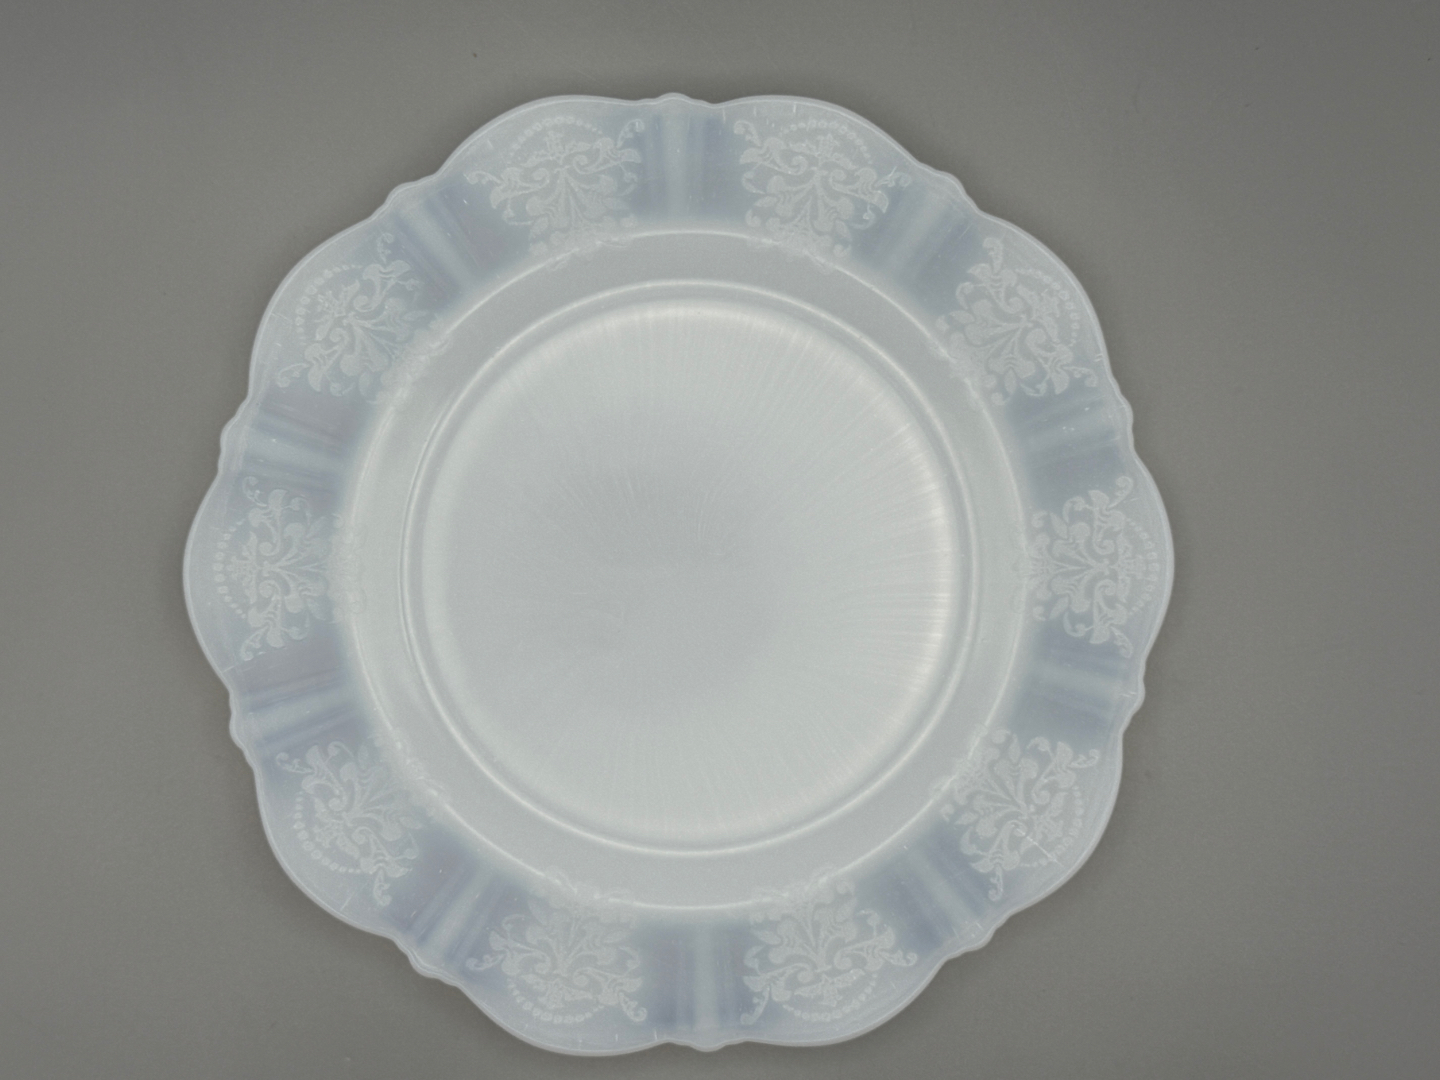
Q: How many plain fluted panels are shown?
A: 10